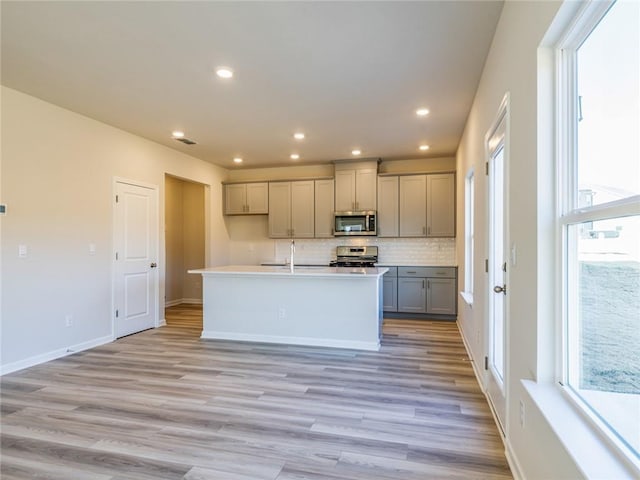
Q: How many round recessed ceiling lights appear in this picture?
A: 8